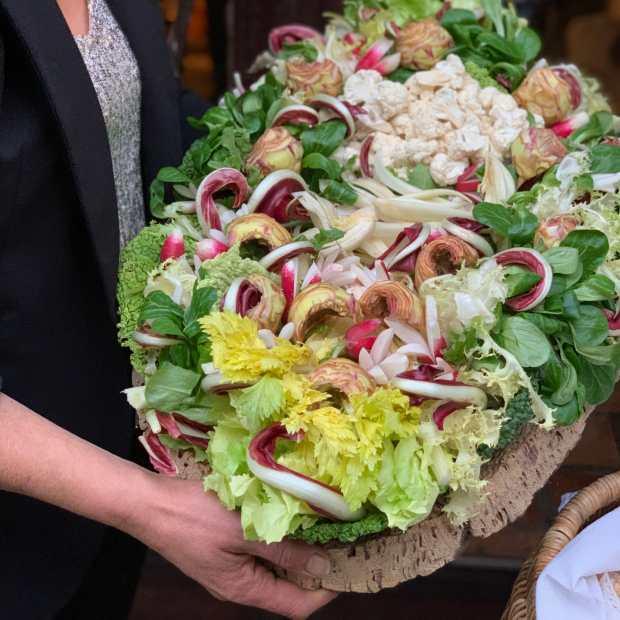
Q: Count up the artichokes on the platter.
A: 12